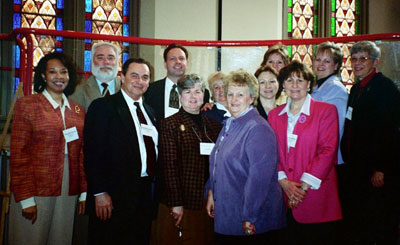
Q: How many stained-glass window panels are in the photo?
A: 4